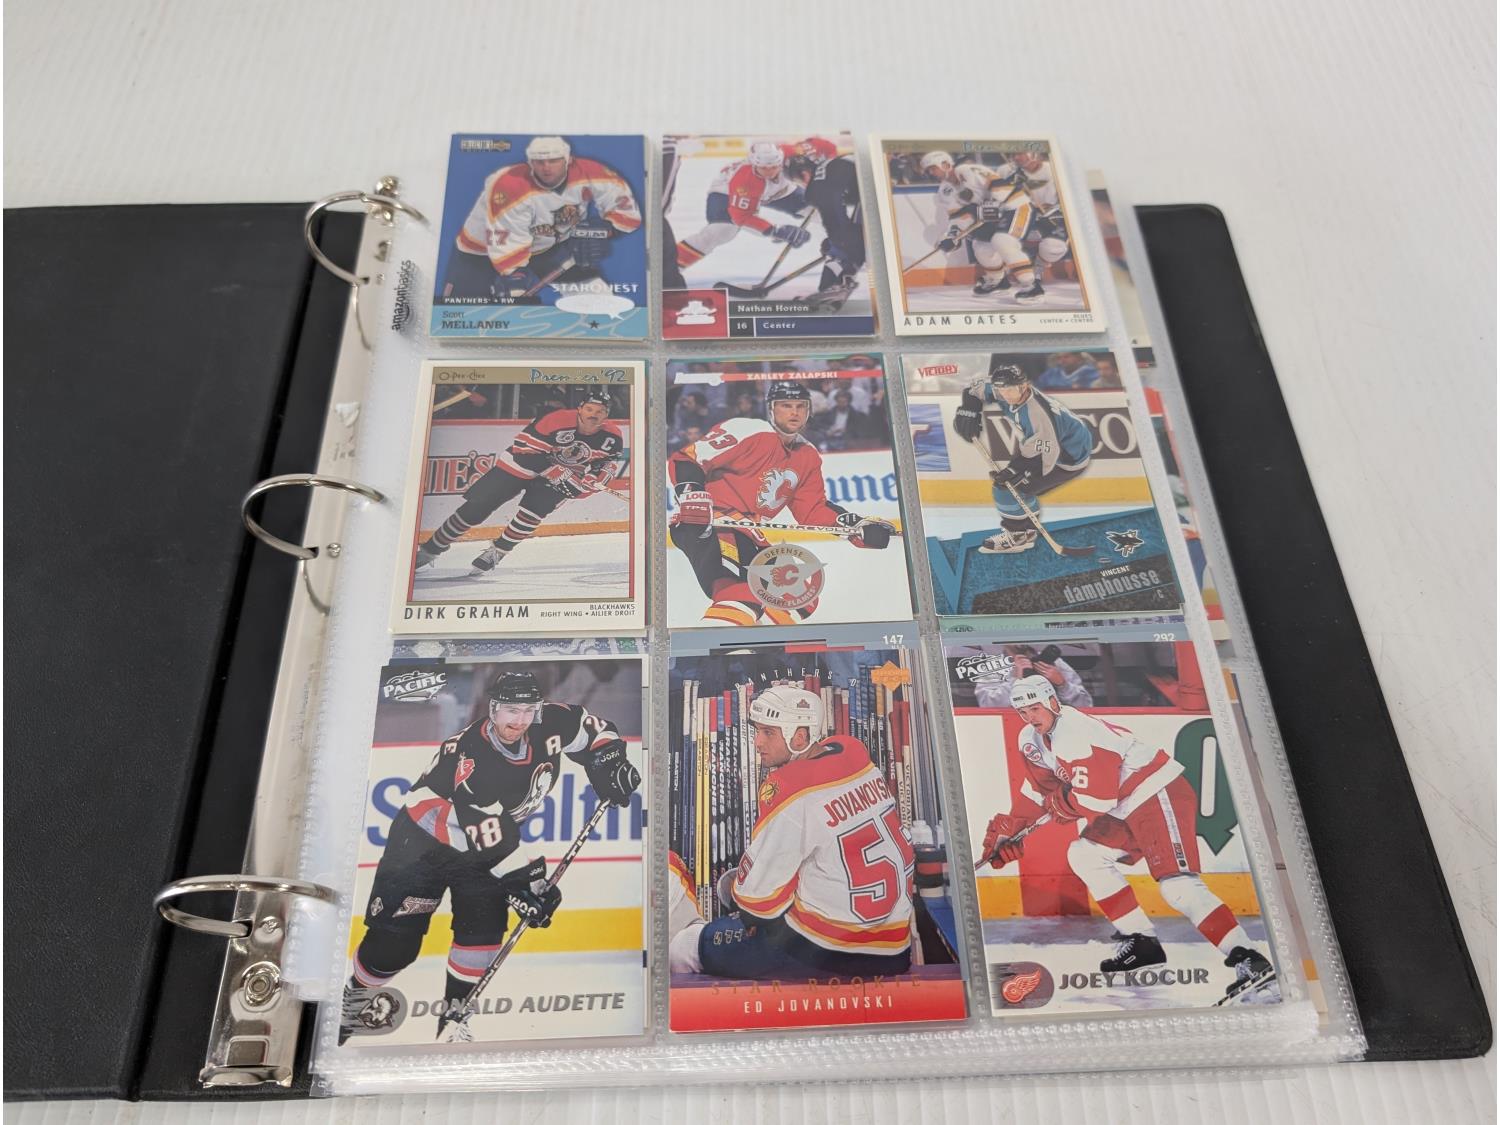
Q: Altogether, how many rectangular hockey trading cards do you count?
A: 9